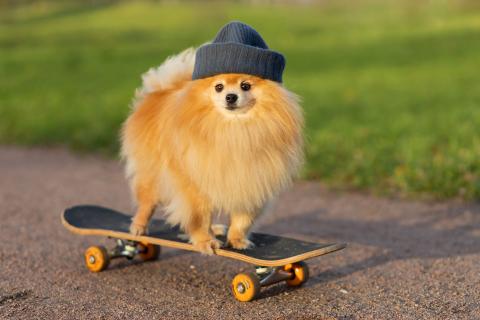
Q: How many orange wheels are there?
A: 4